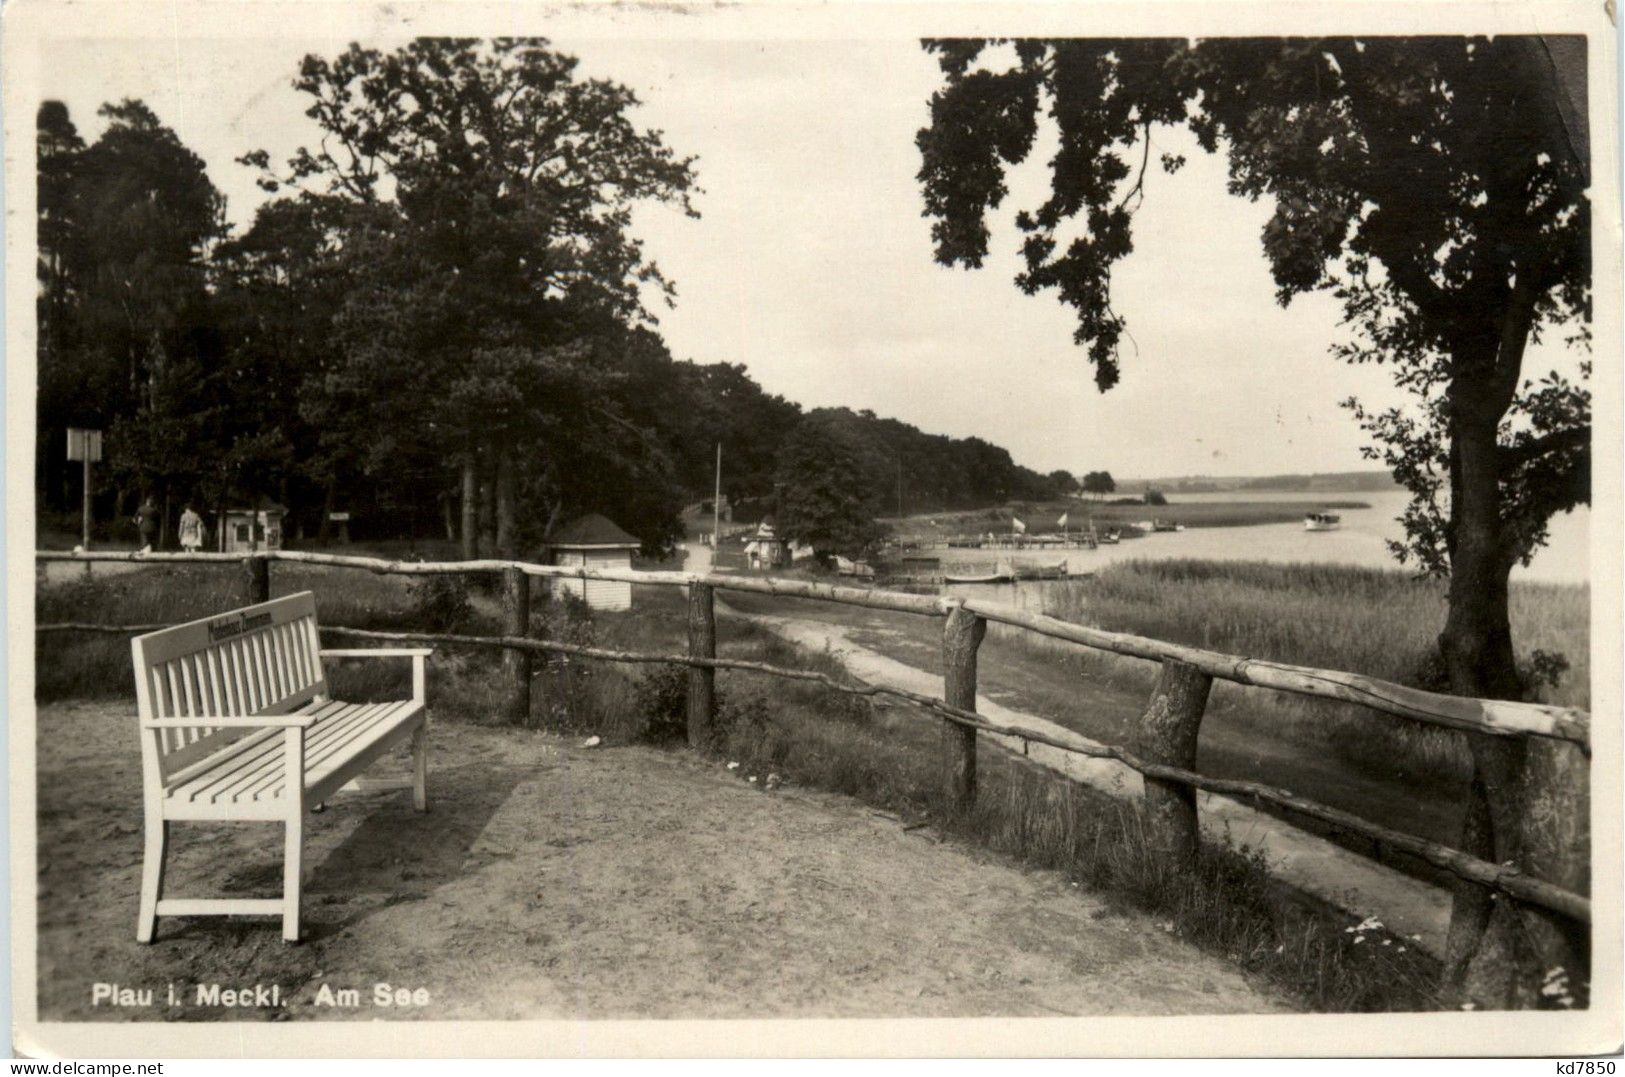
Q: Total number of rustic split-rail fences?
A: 1